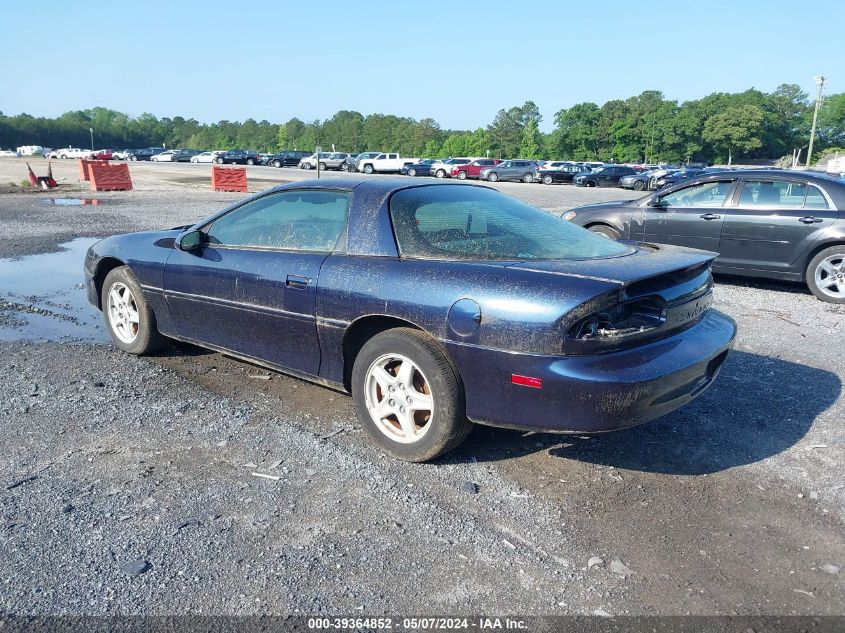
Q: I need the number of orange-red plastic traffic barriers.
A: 3